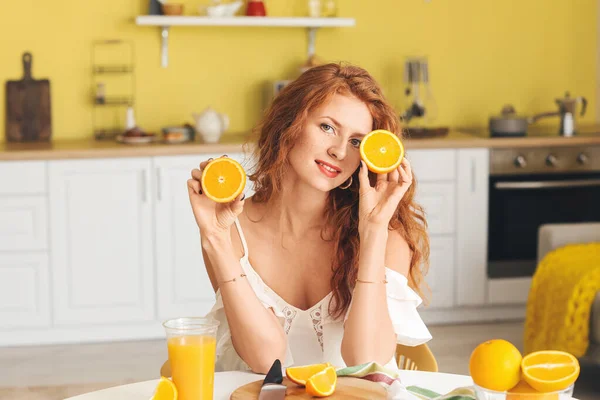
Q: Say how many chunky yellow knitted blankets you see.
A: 1